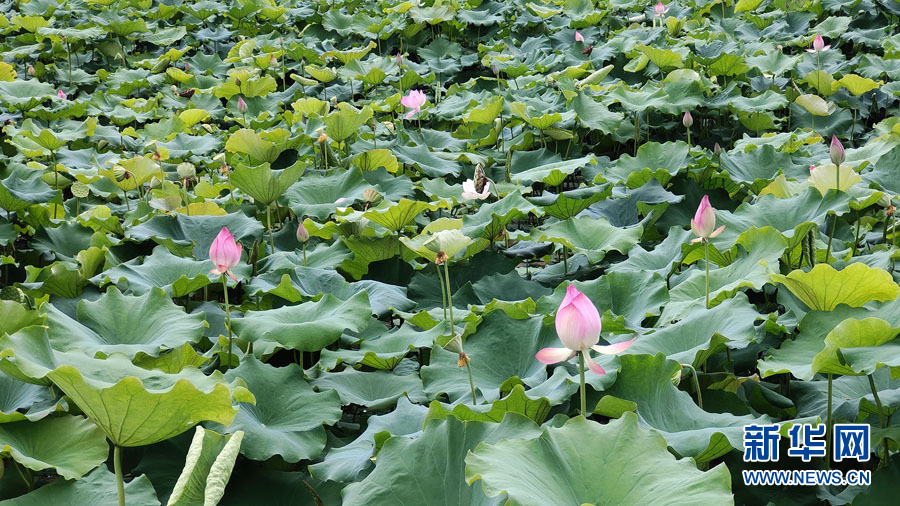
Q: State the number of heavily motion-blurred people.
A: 0